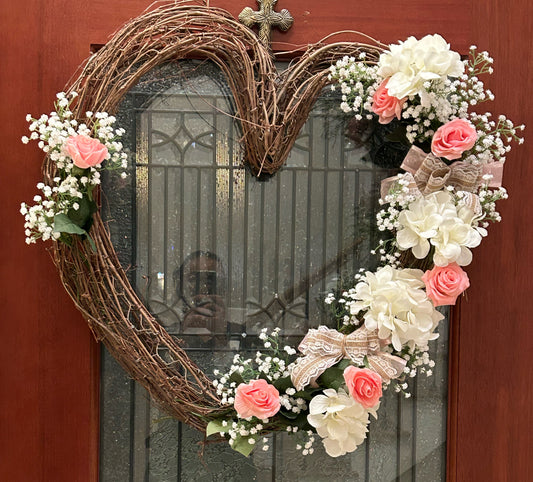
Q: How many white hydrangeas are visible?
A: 4